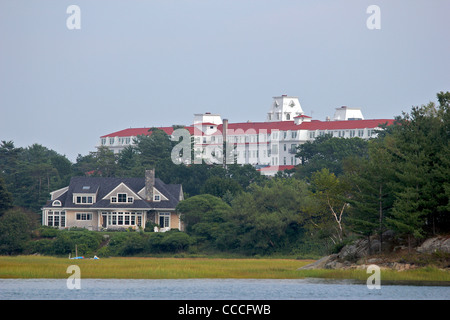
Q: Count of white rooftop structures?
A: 3